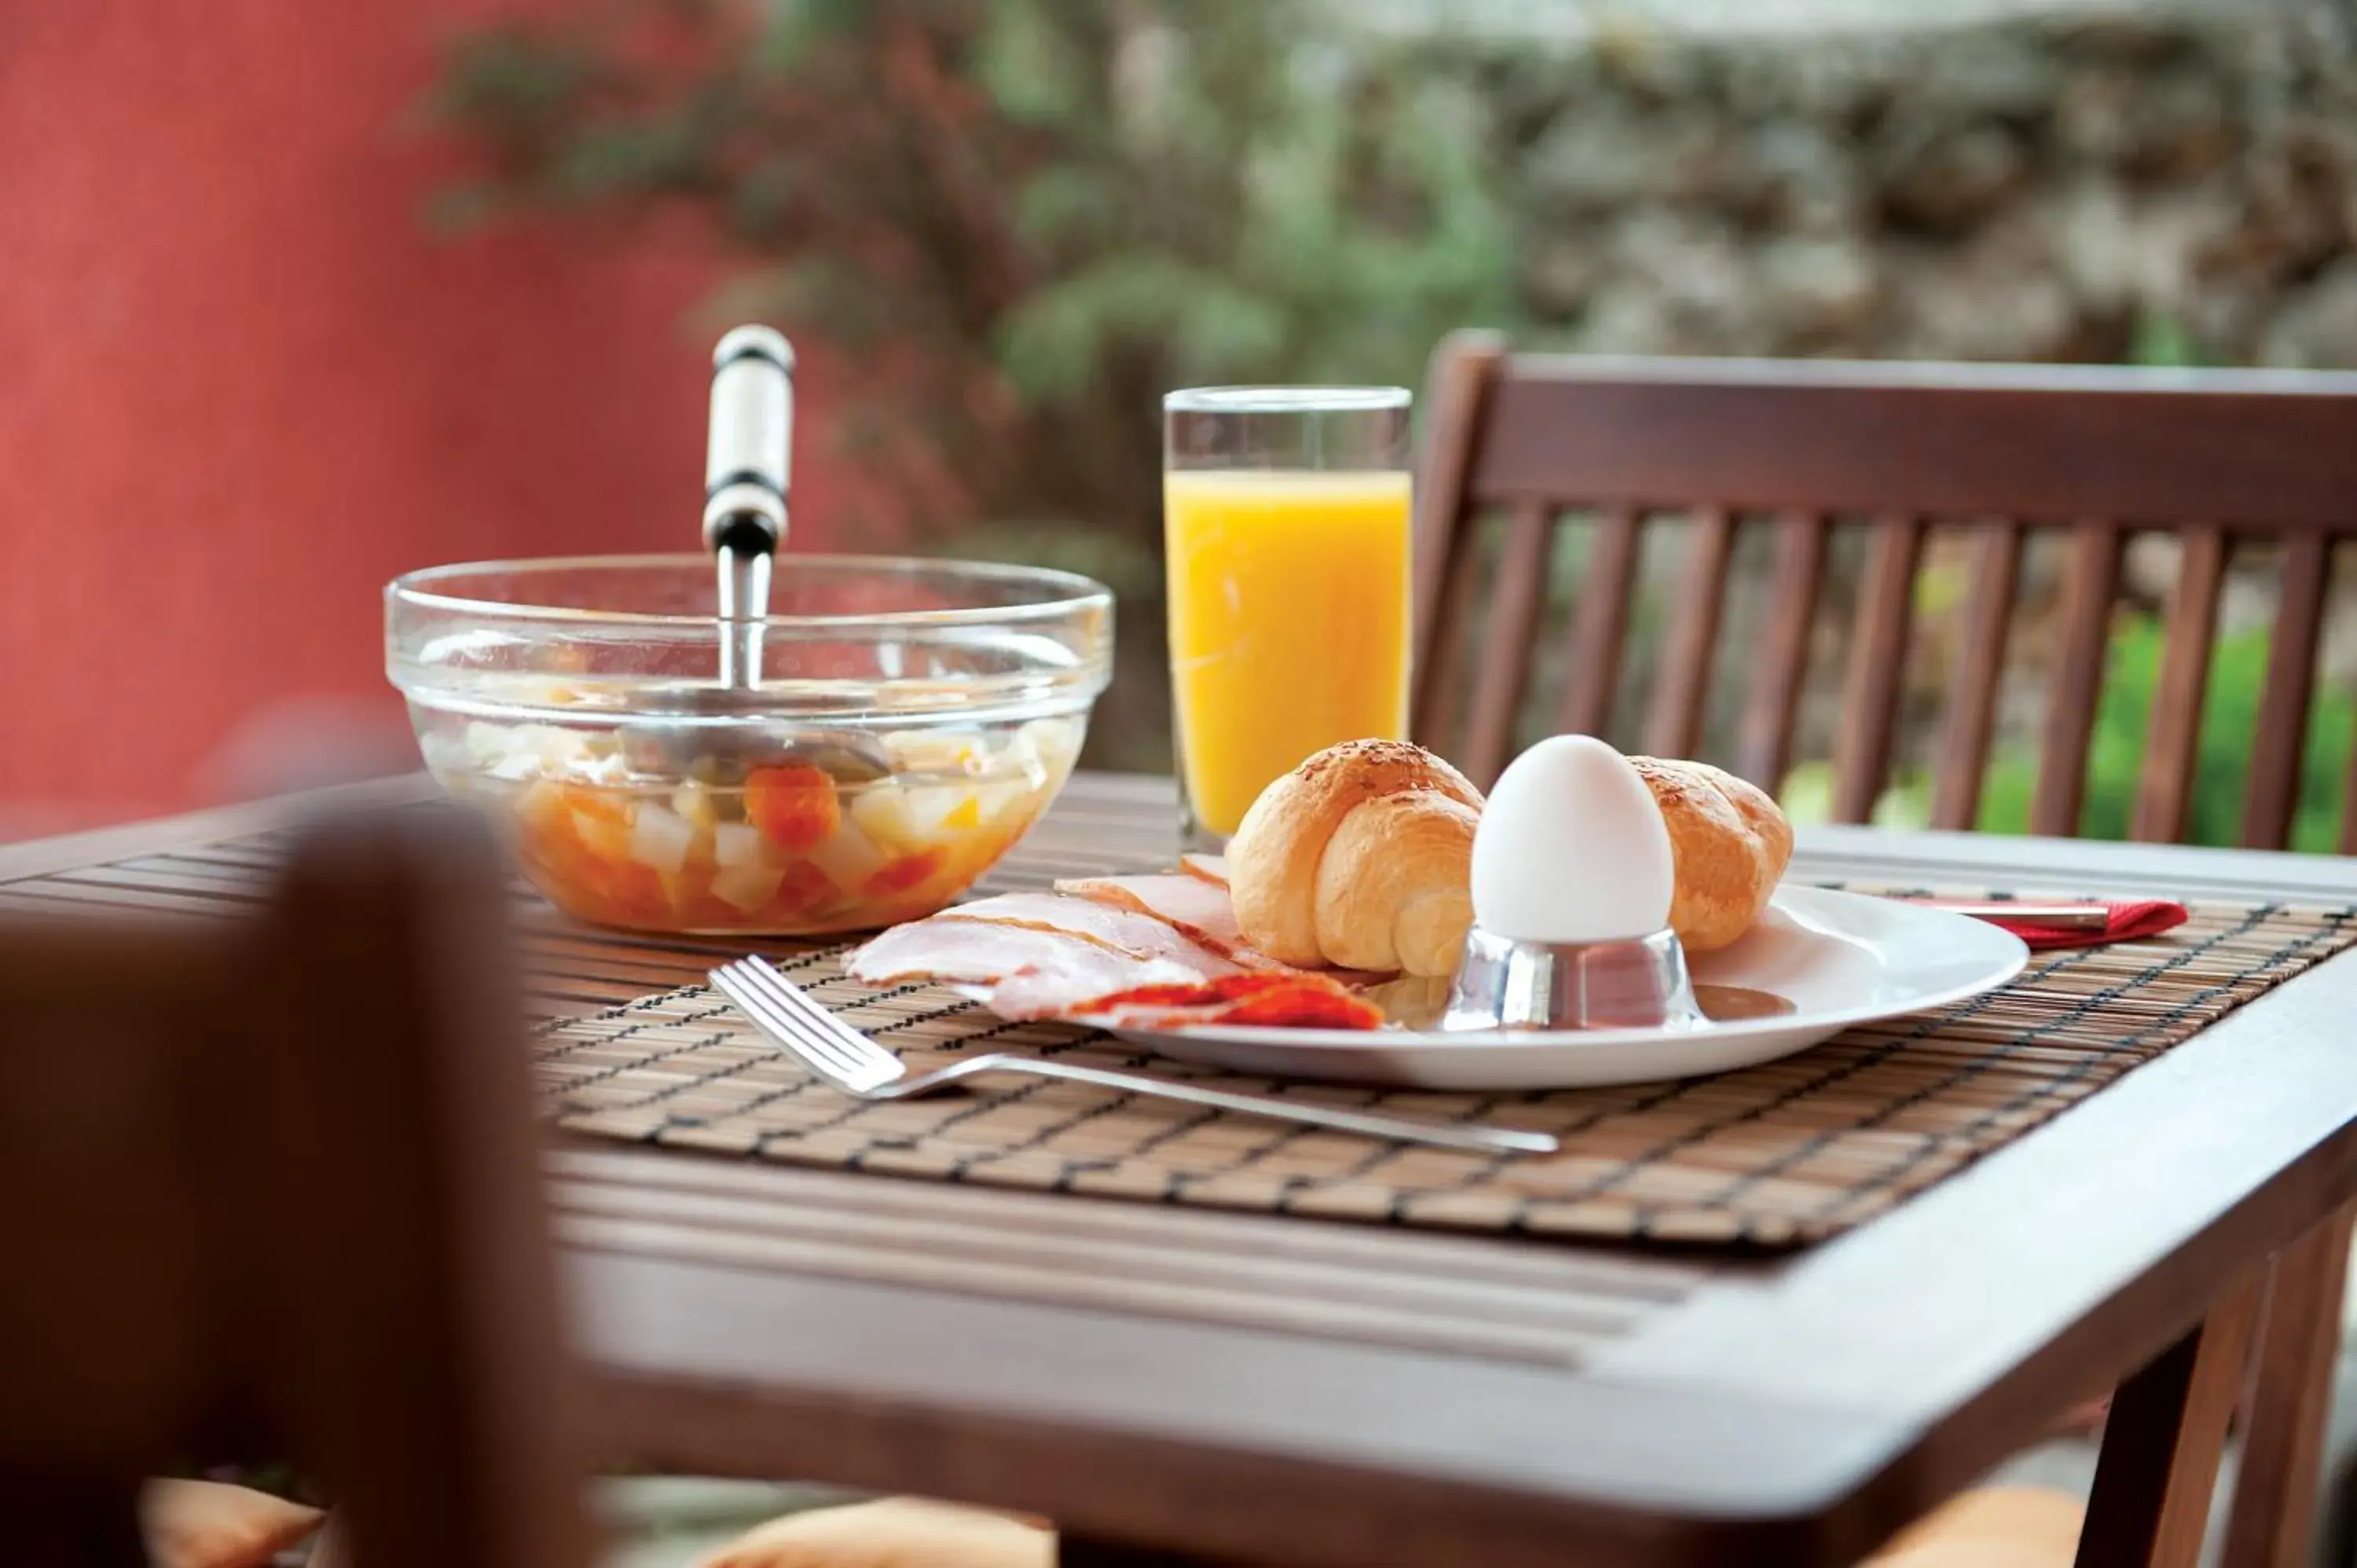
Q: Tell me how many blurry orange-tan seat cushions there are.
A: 3